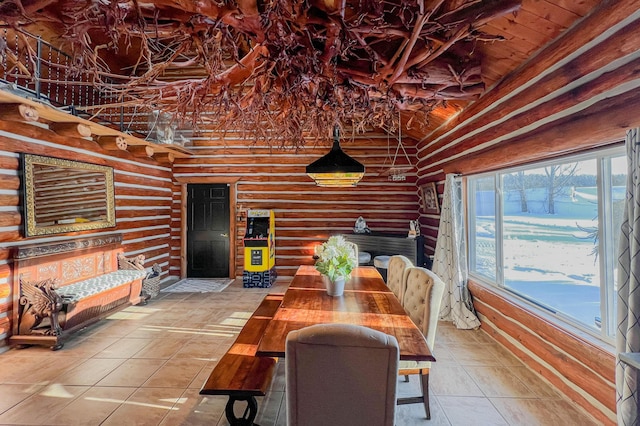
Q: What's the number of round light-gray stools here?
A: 2